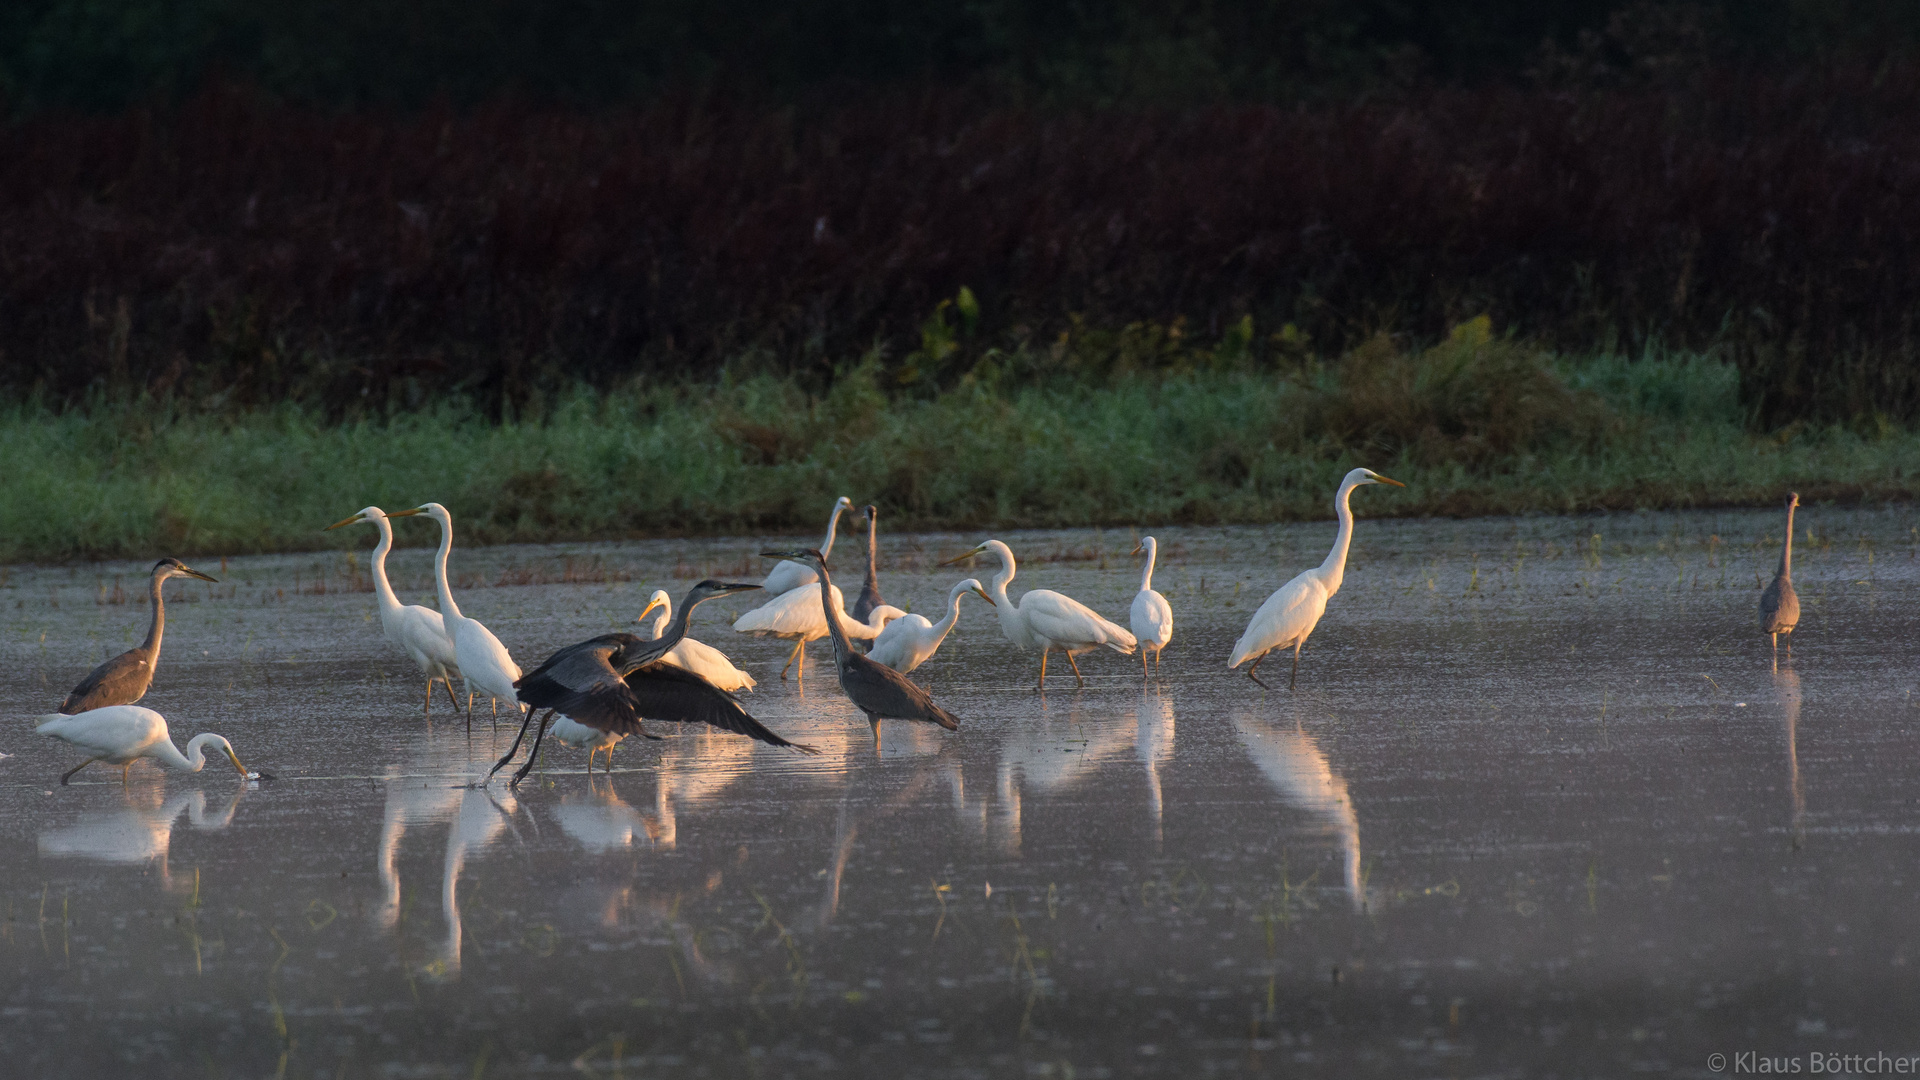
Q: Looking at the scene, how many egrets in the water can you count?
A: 11